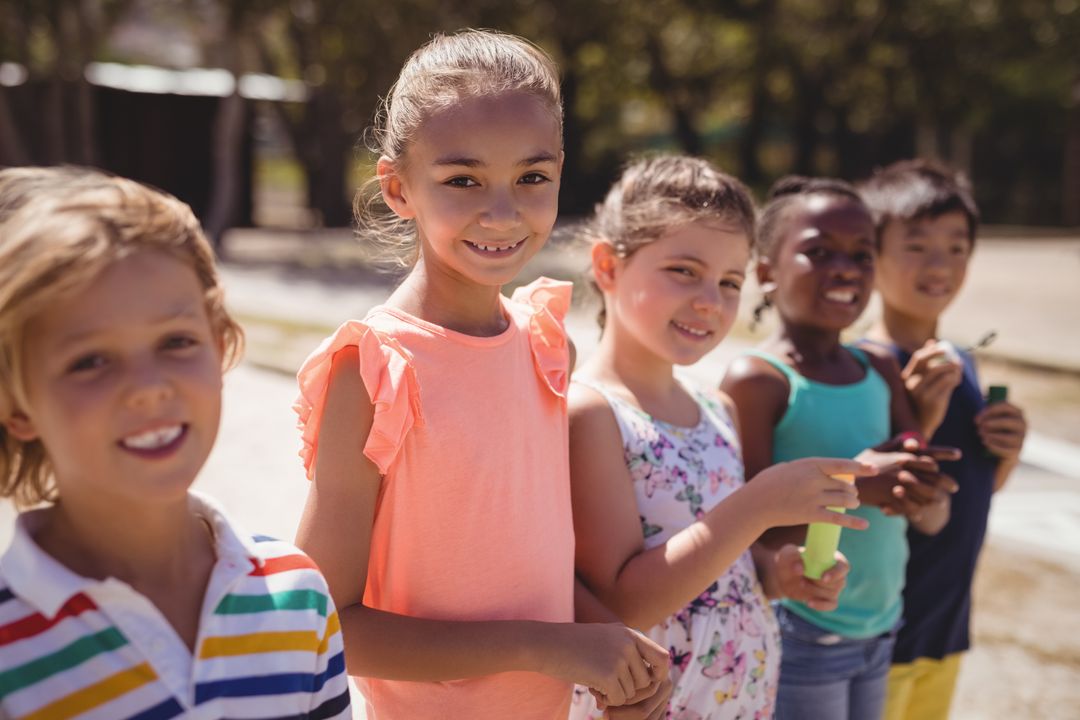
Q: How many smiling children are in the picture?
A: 5